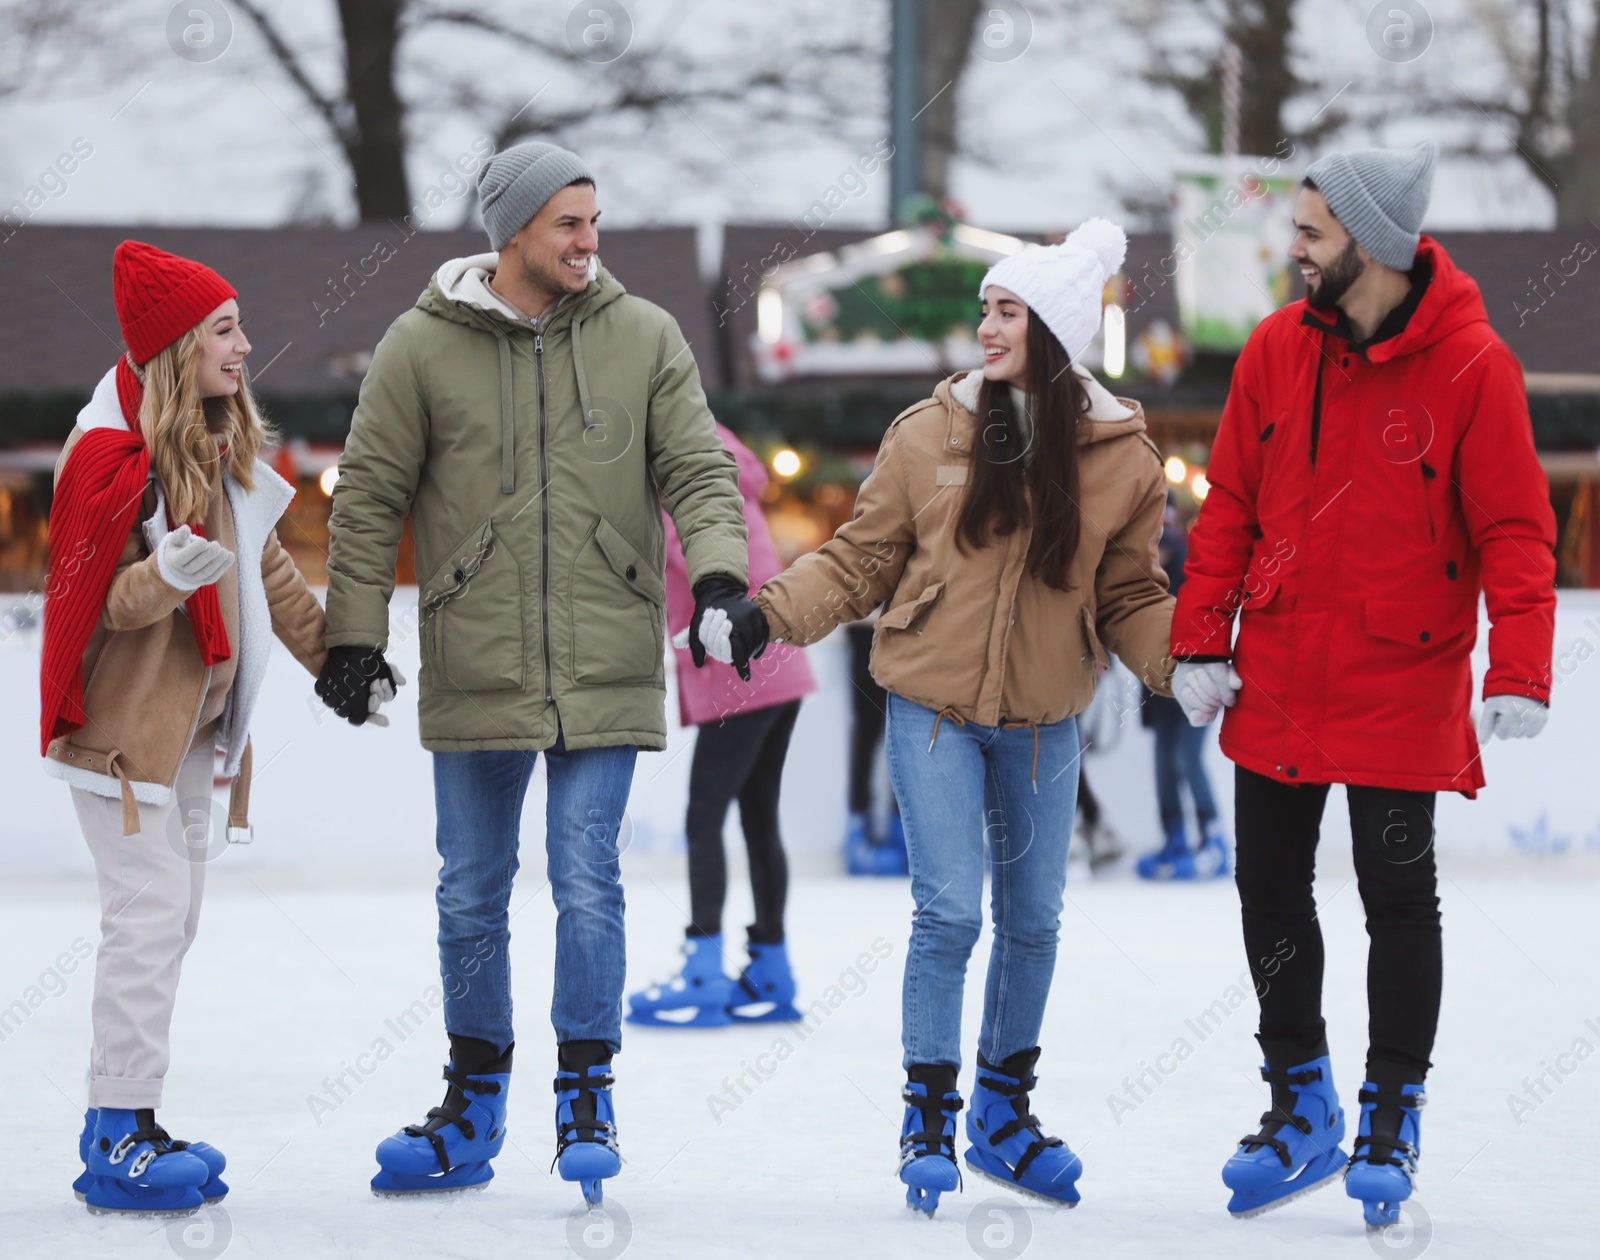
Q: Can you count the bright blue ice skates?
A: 14